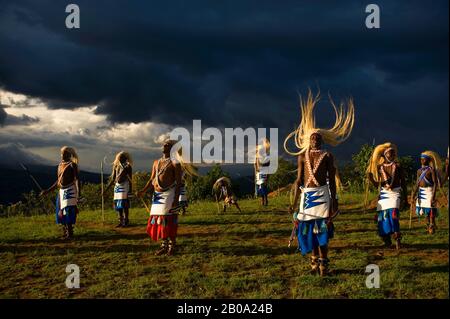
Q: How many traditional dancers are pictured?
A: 9